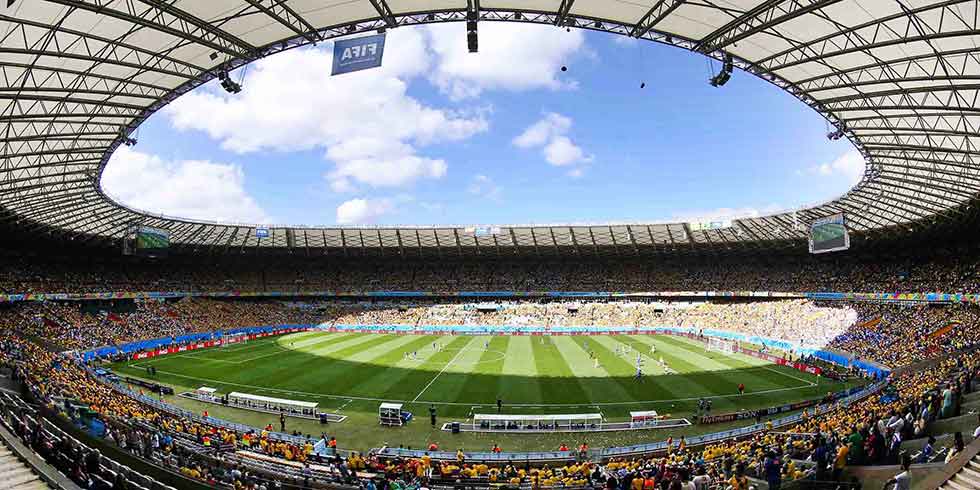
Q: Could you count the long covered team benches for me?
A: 2